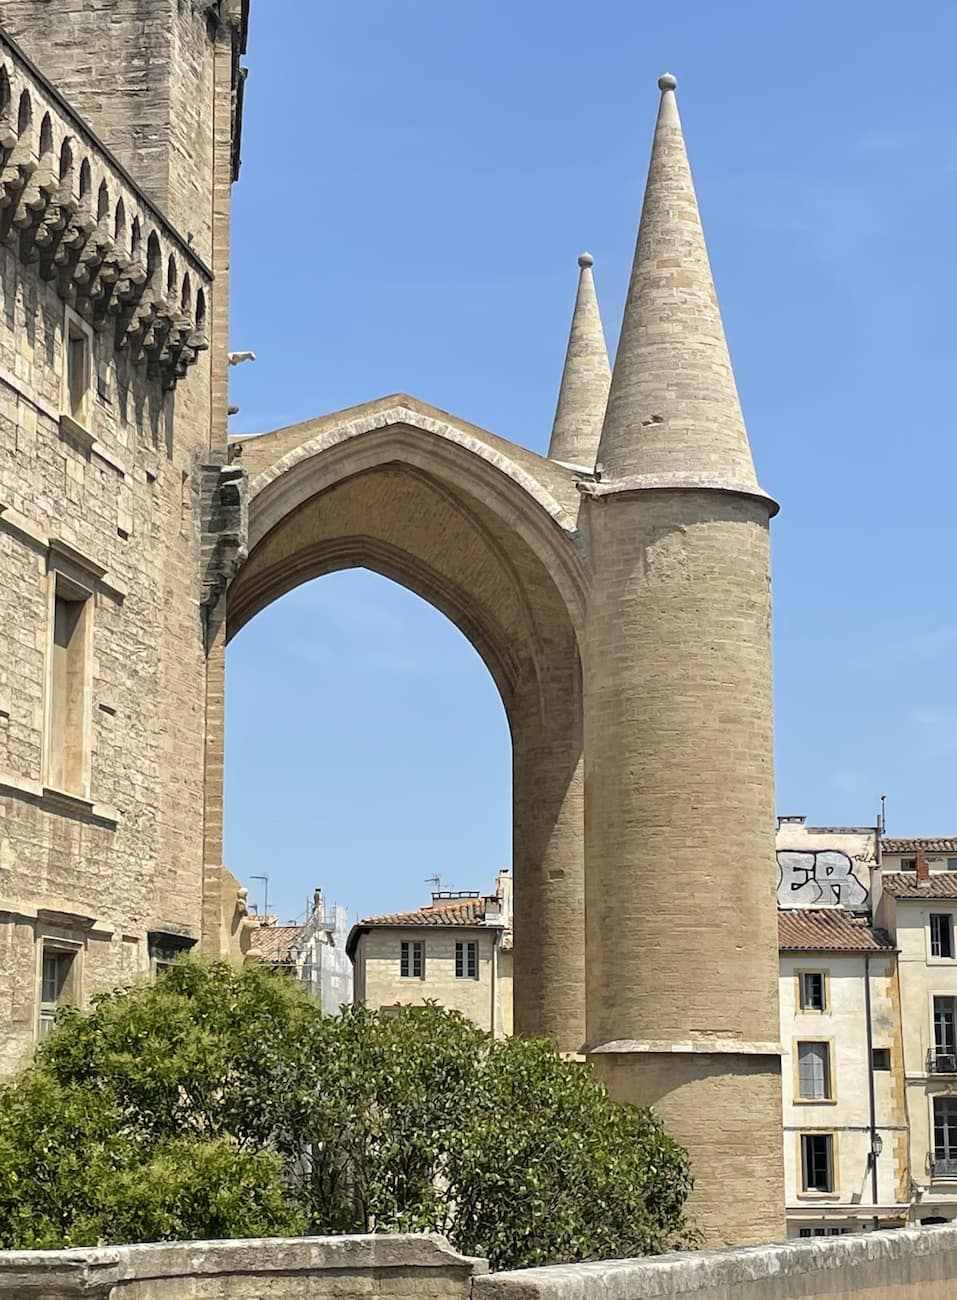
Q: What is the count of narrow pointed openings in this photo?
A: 12